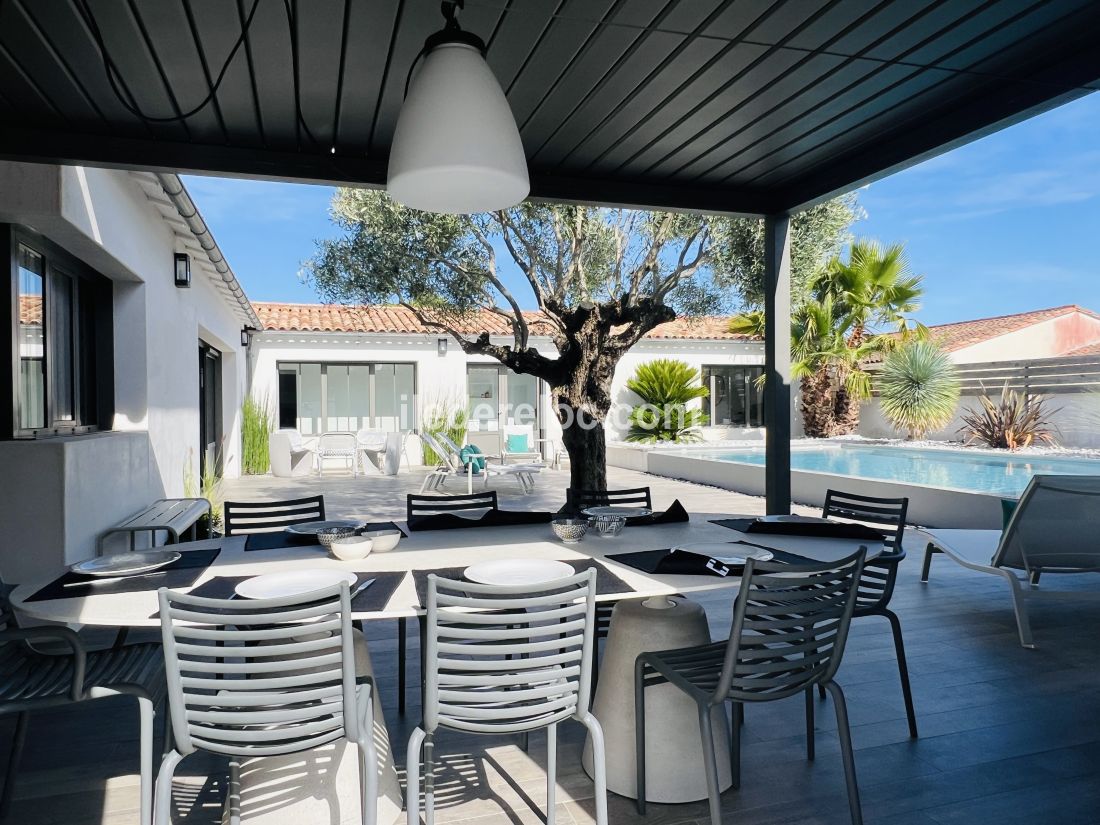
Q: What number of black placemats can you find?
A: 8